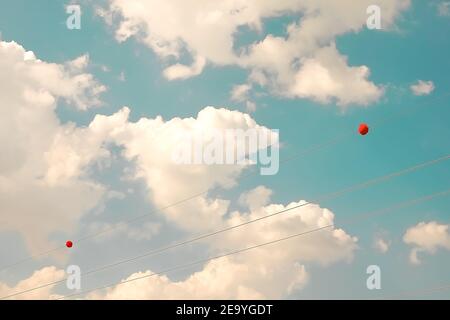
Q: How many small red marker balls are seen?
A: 2